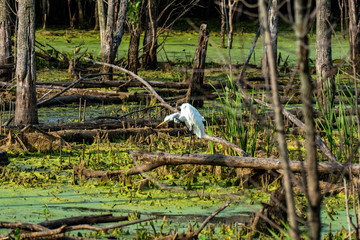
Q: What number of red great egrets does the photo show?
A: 0